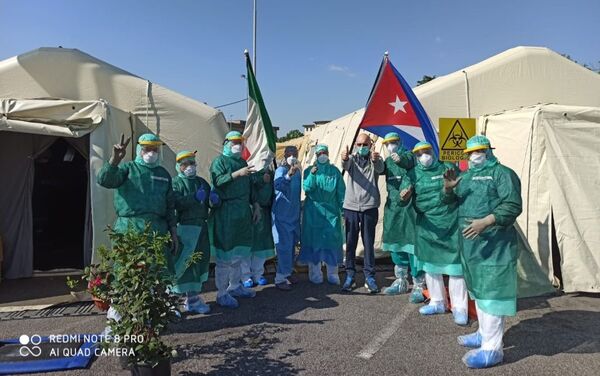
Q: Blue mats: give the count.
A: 1